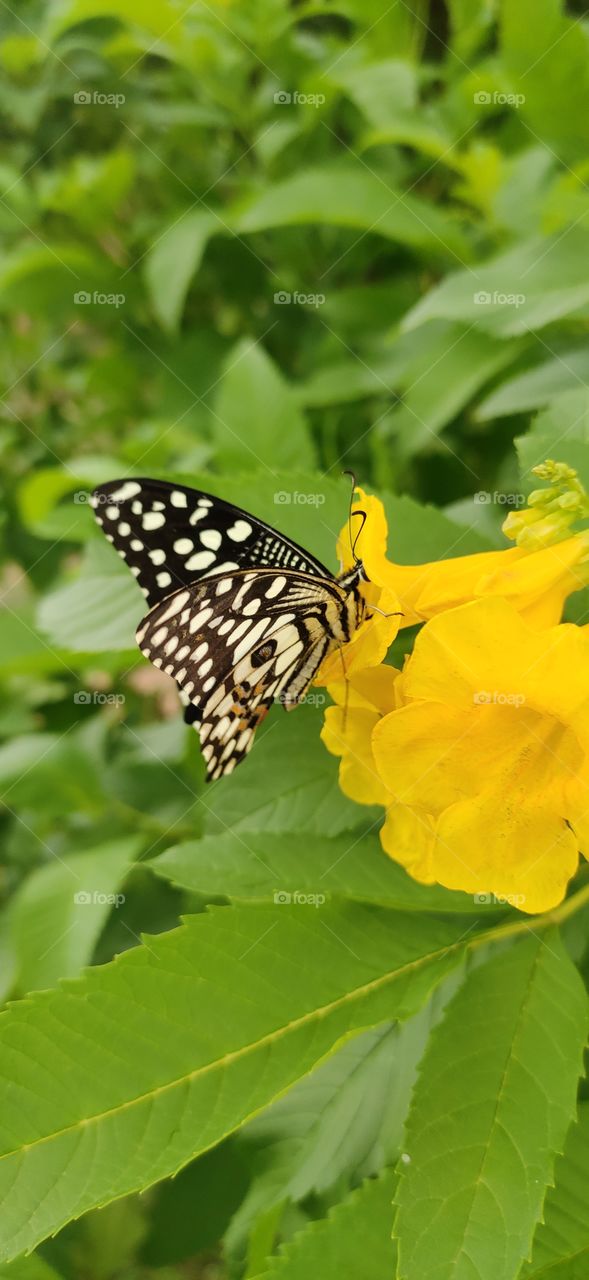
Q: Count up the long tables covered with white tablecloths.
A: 0